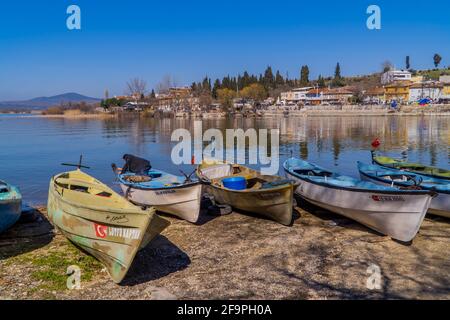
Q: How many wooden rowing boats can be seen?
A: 7